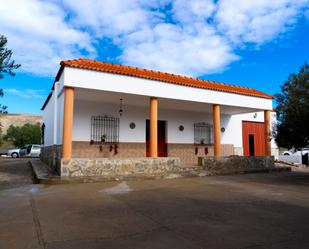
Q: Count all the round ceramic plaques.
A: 3